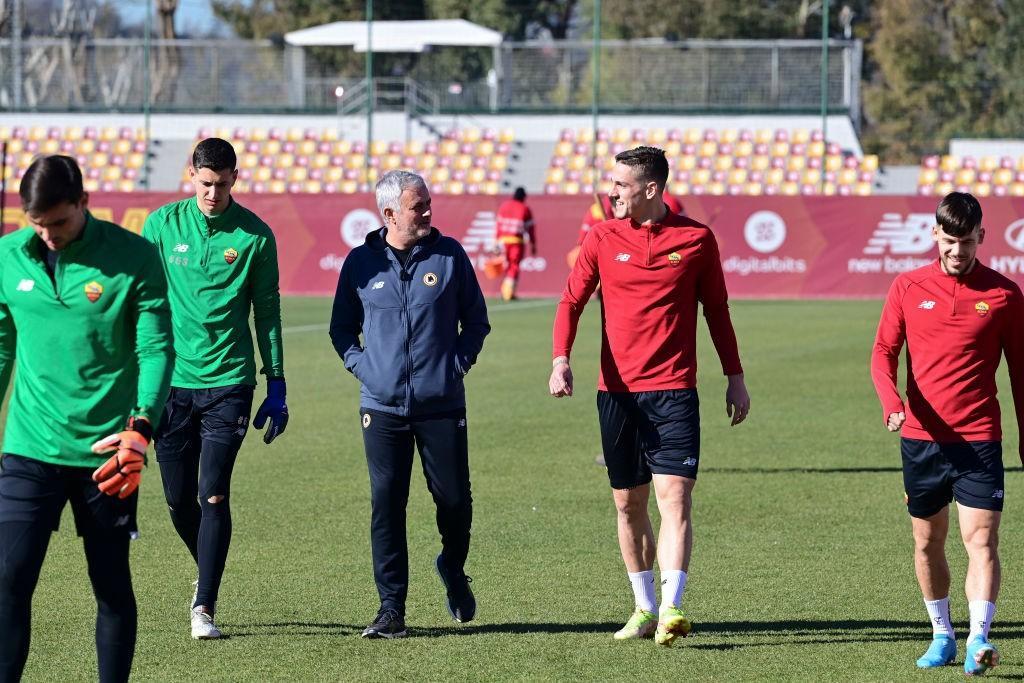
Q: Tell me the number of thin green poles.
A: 4